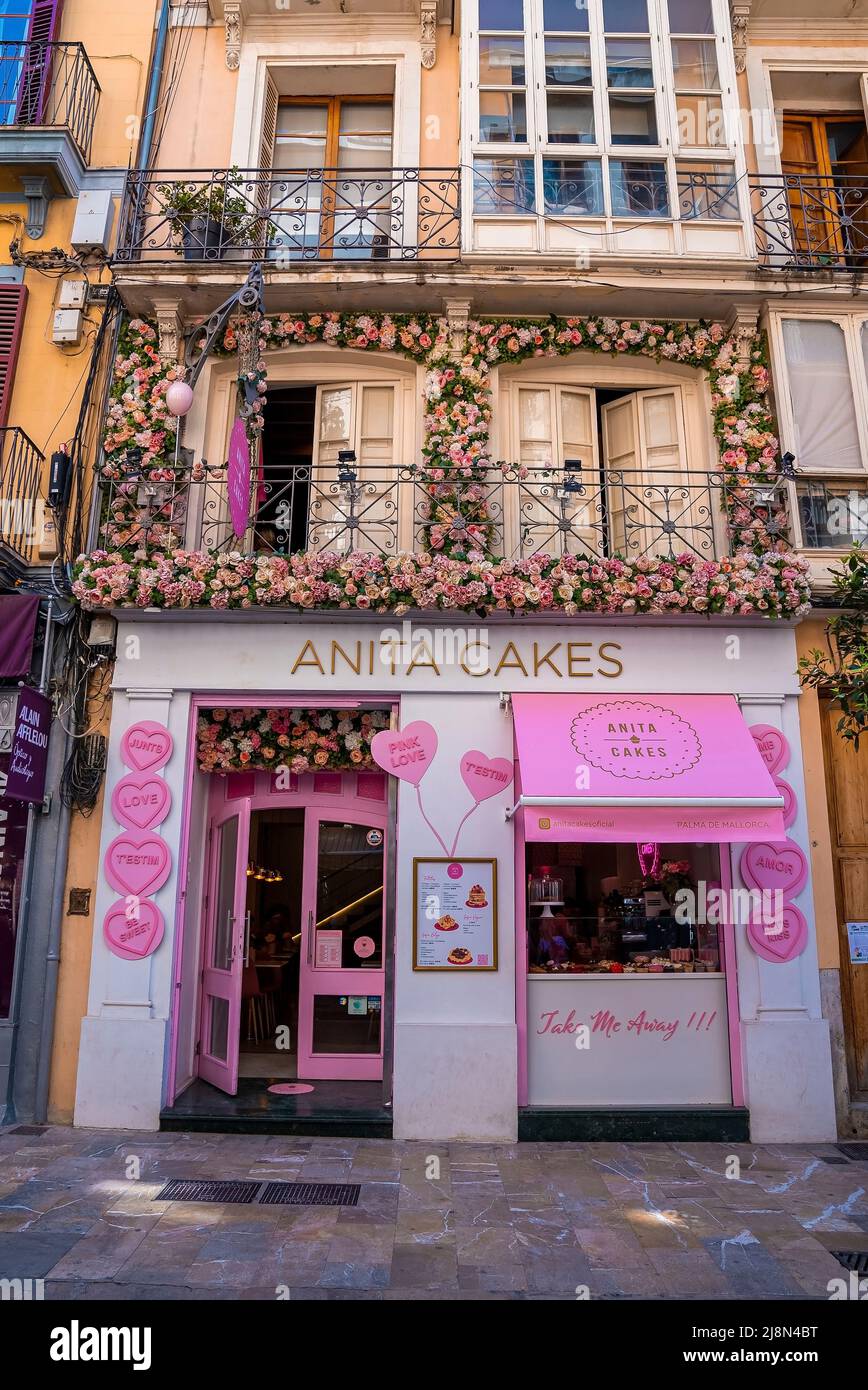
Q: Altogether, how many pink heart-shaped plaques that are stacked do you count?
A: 8